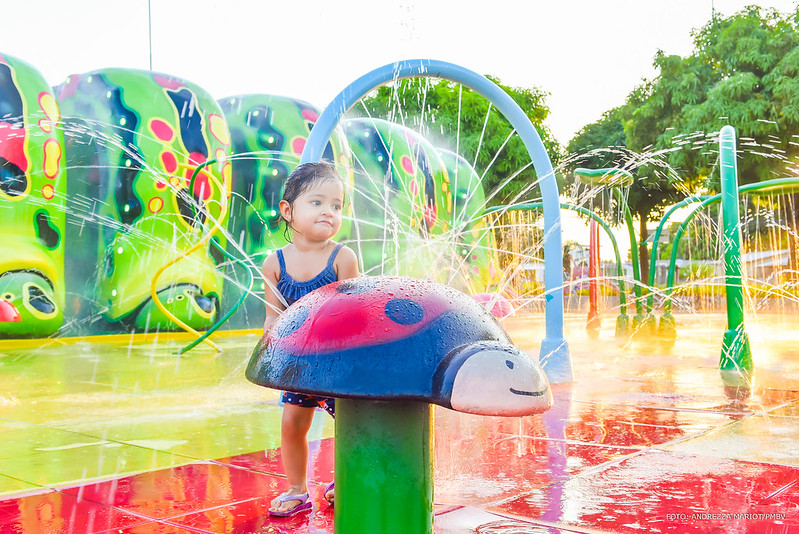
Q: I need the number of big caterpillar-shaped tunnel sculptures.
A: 5